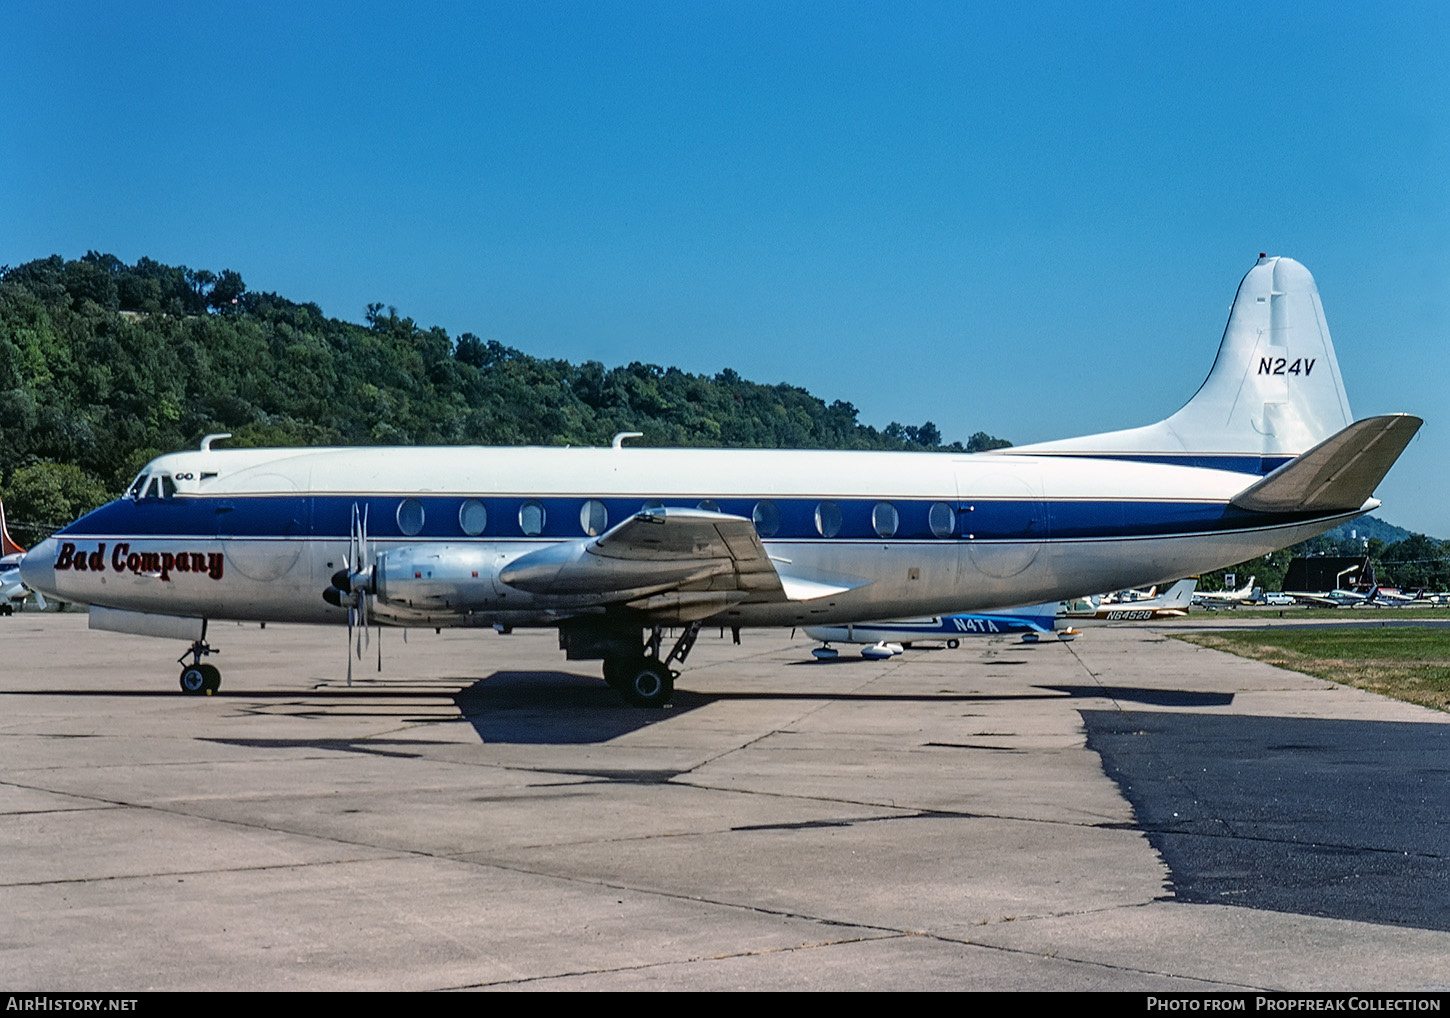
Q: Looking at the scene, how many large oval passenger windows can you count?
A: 10